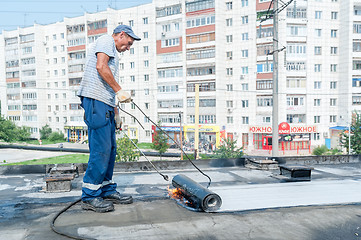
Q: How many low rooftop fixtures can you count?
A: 4